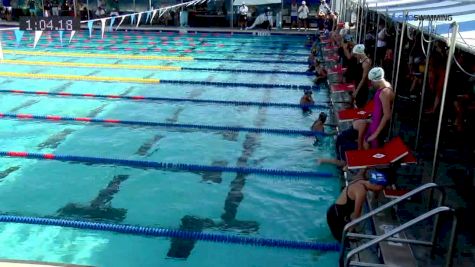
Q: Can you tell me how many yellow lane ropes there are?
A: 3